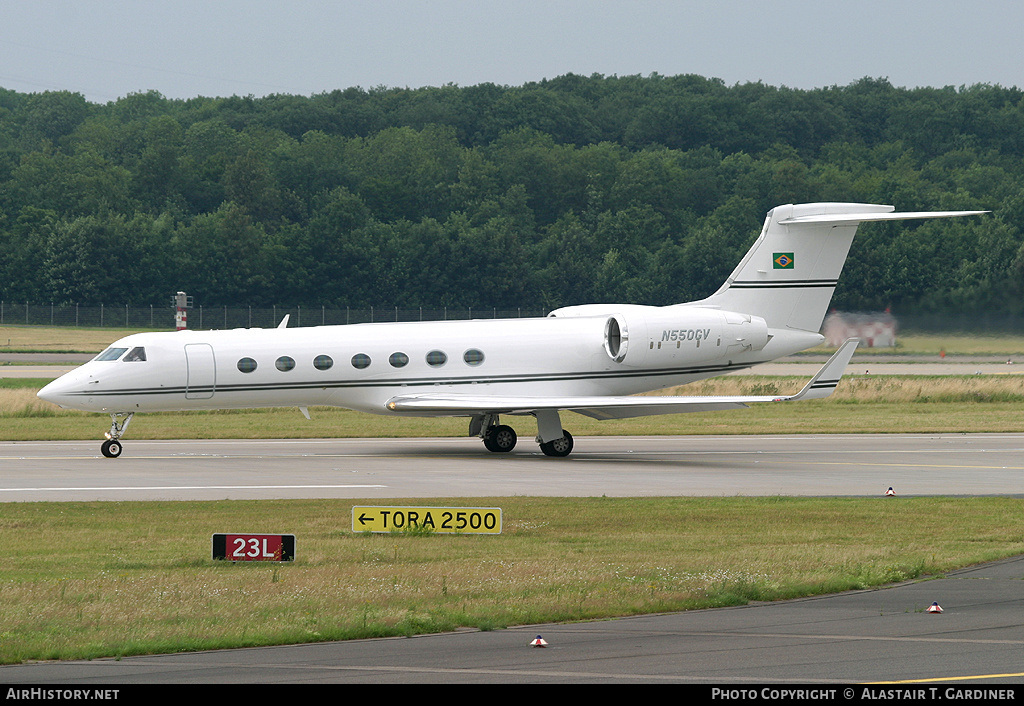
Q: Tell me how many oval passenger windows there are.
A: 7